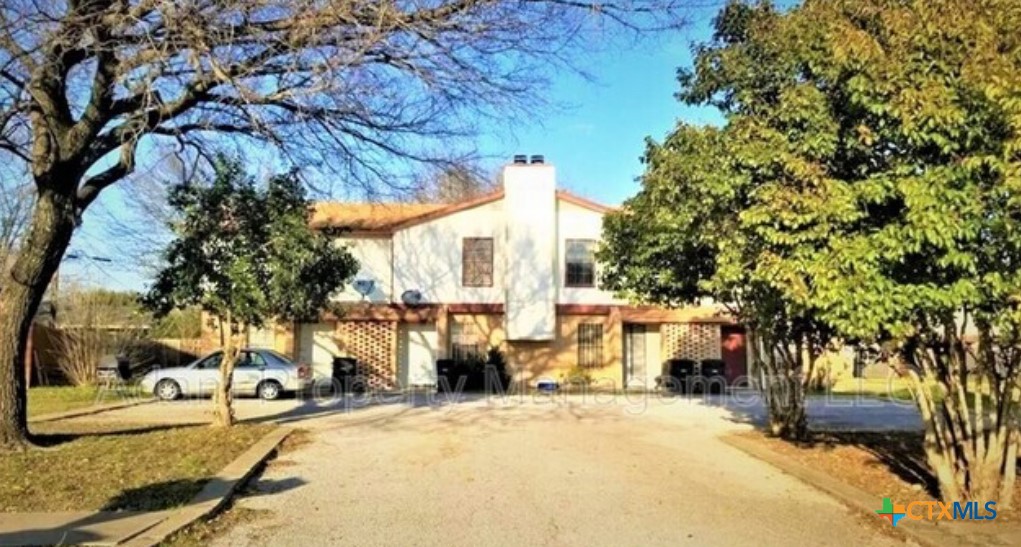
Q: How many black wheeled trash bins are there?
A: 4